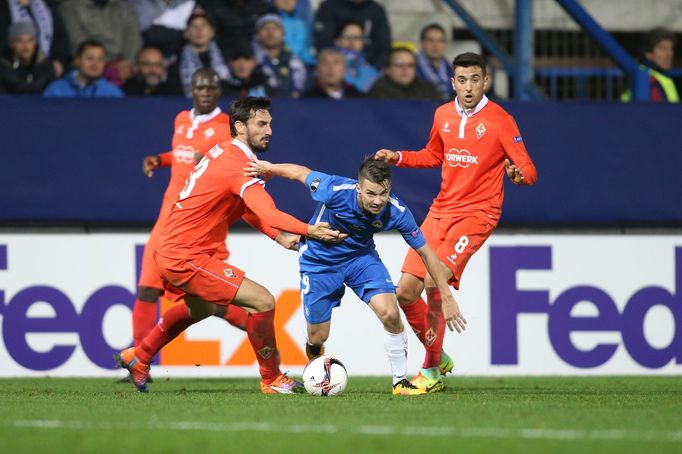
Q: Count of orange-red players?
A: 3